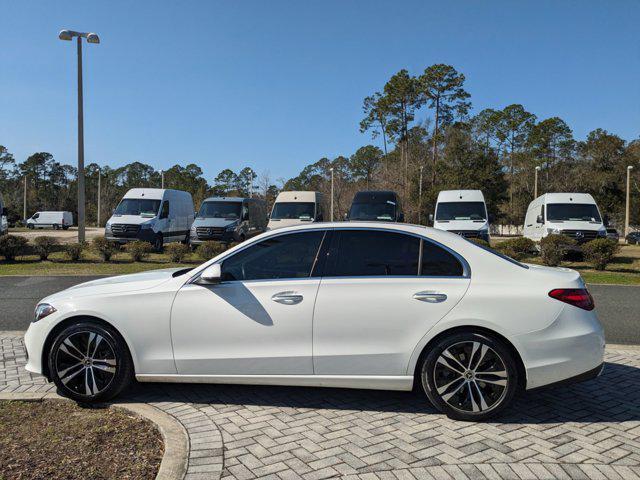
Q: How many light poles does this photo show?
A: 9